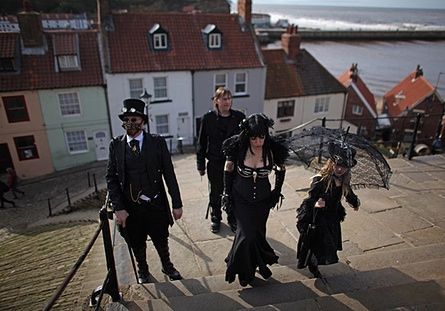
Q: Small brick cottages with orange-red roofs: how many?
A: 2